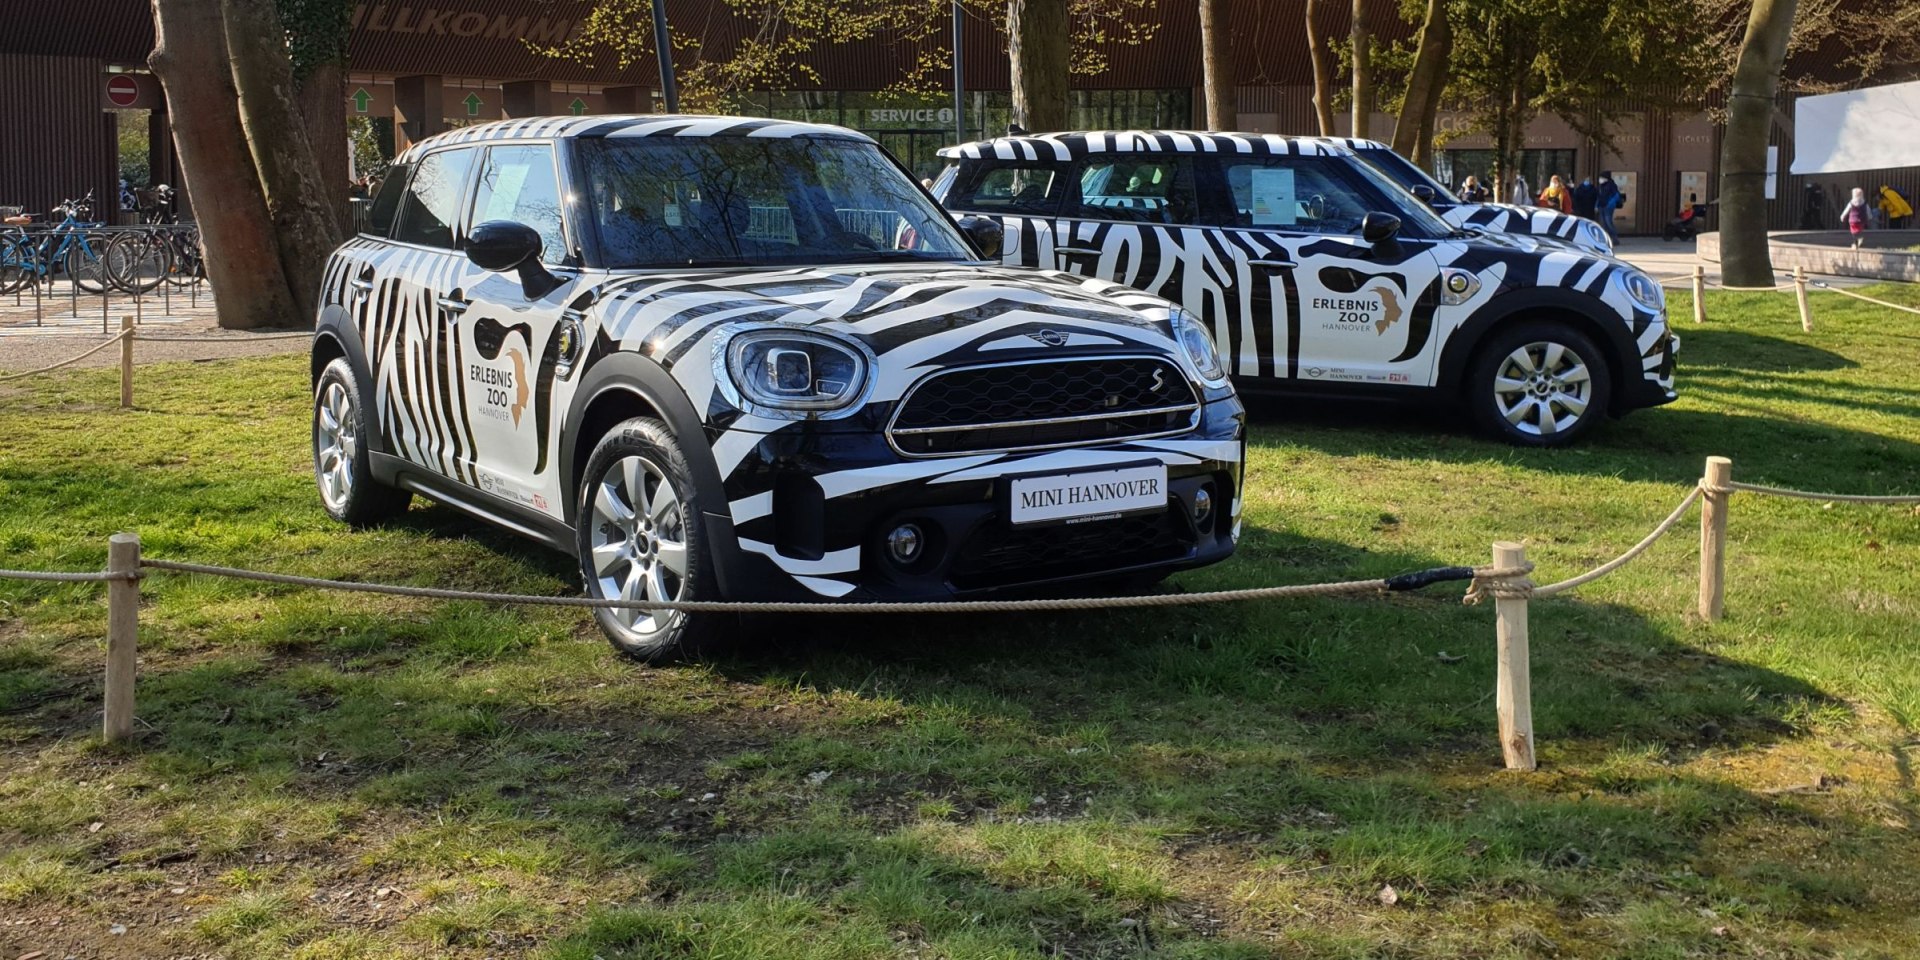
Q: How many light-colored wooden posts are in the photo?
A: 6